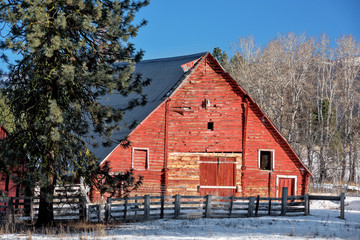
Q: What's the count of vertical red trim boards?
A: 2